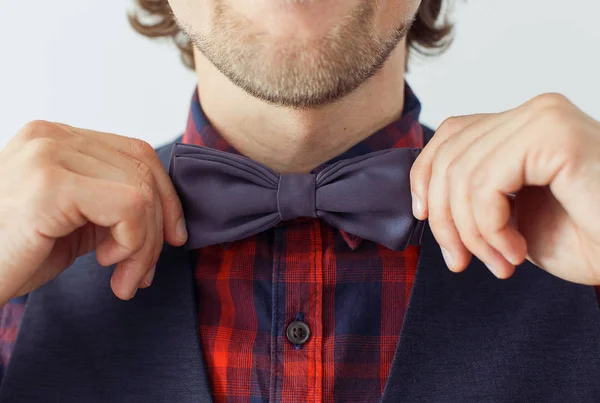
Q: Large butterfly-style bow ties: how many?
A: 1